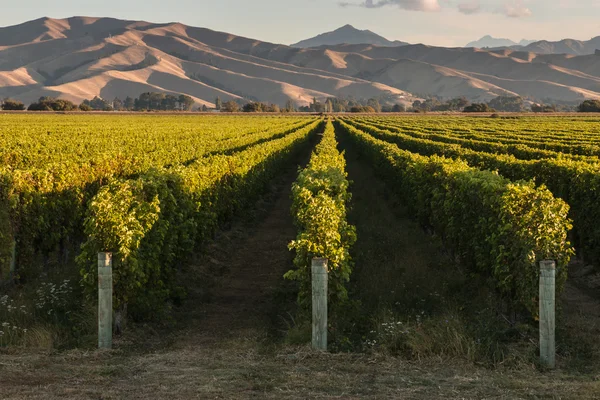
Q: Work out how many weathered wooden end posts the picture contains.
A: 3